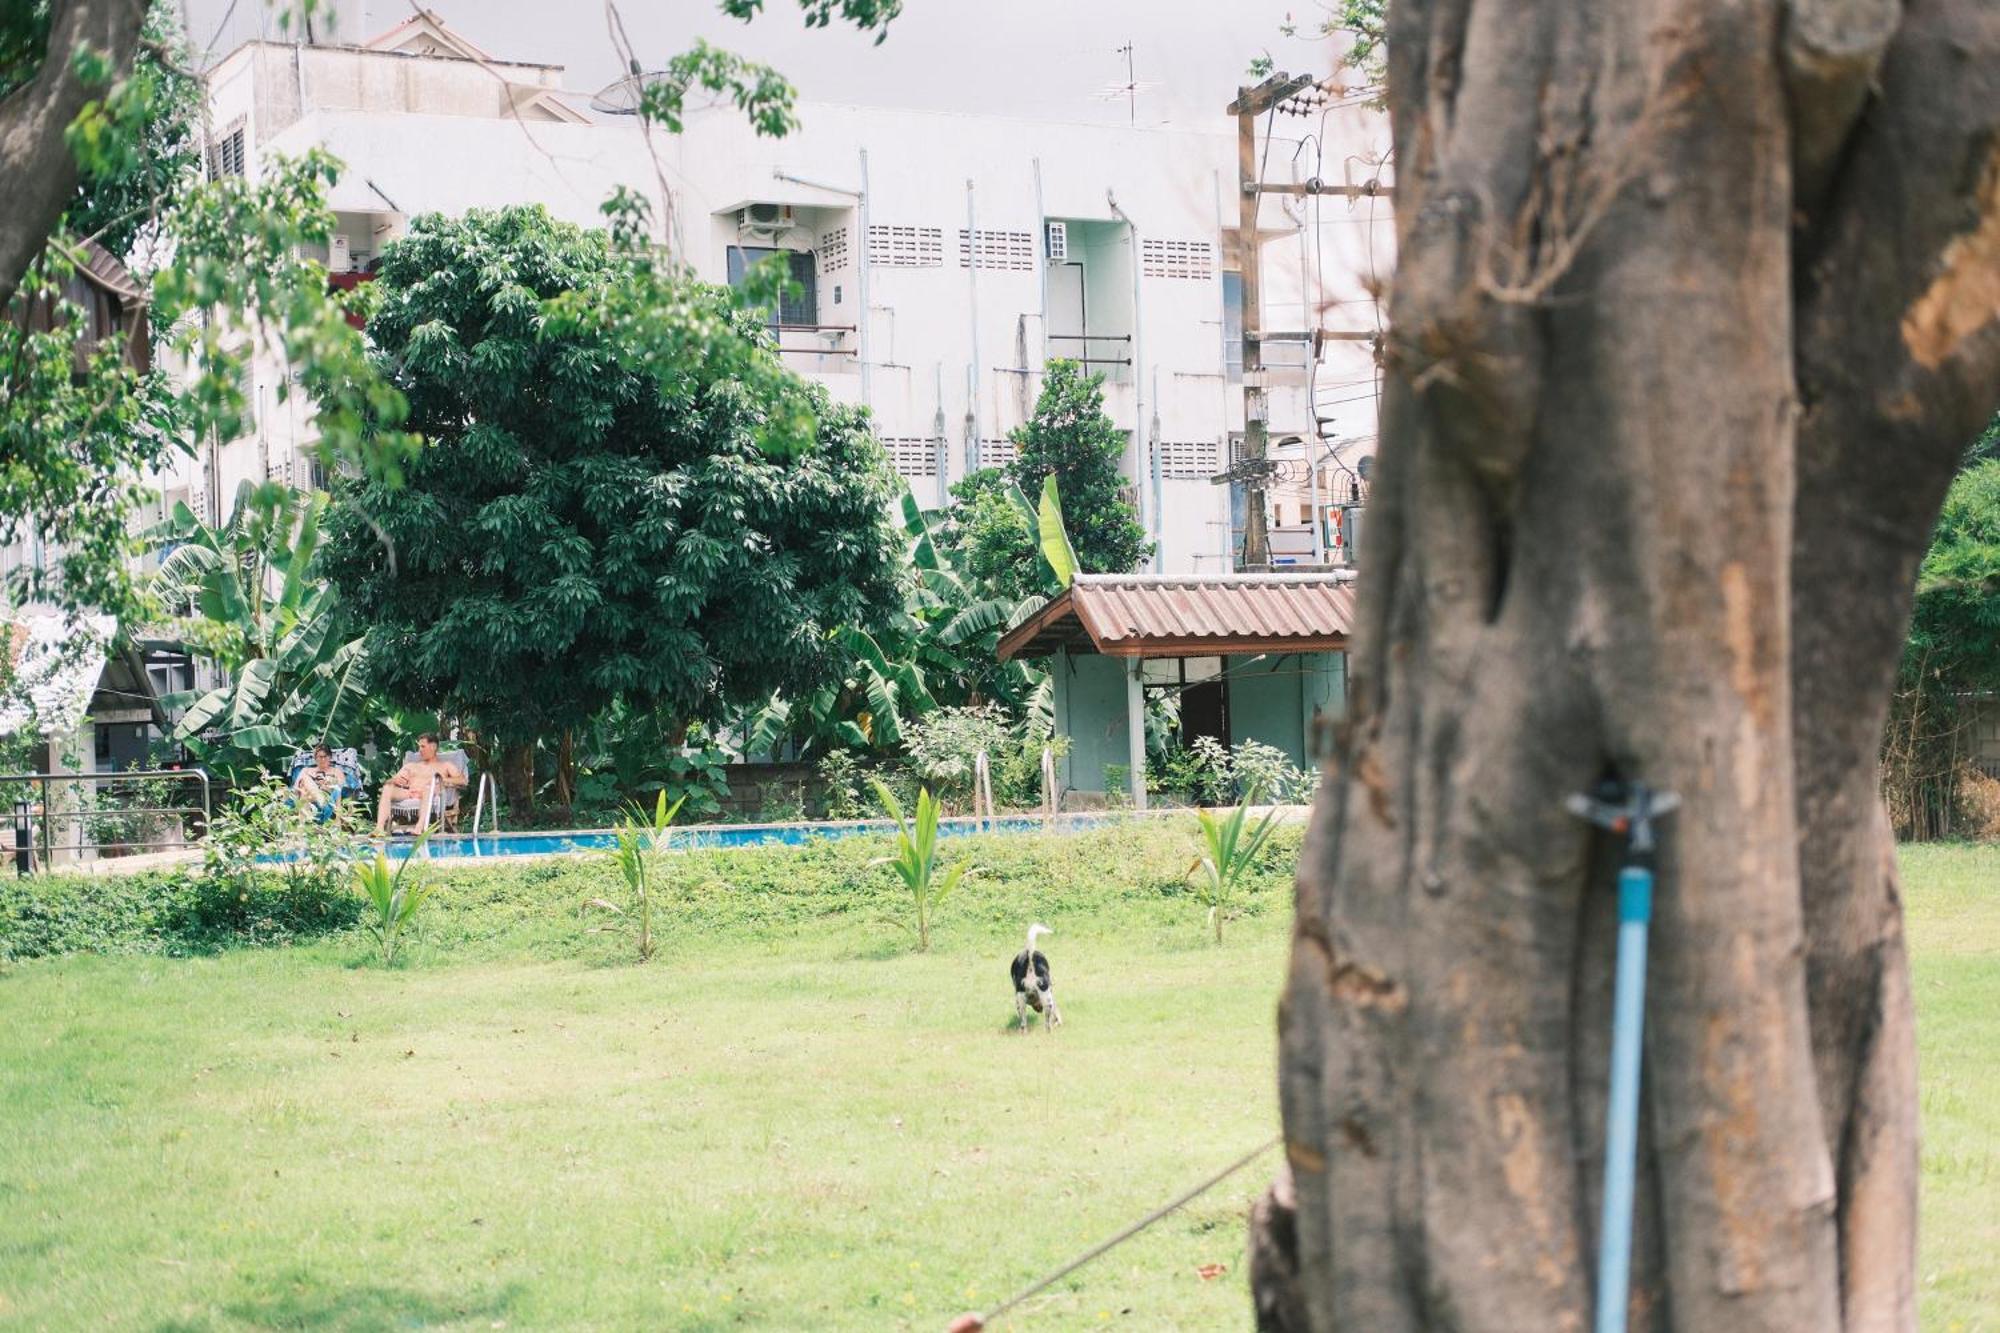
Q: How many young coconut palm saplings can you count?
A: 4